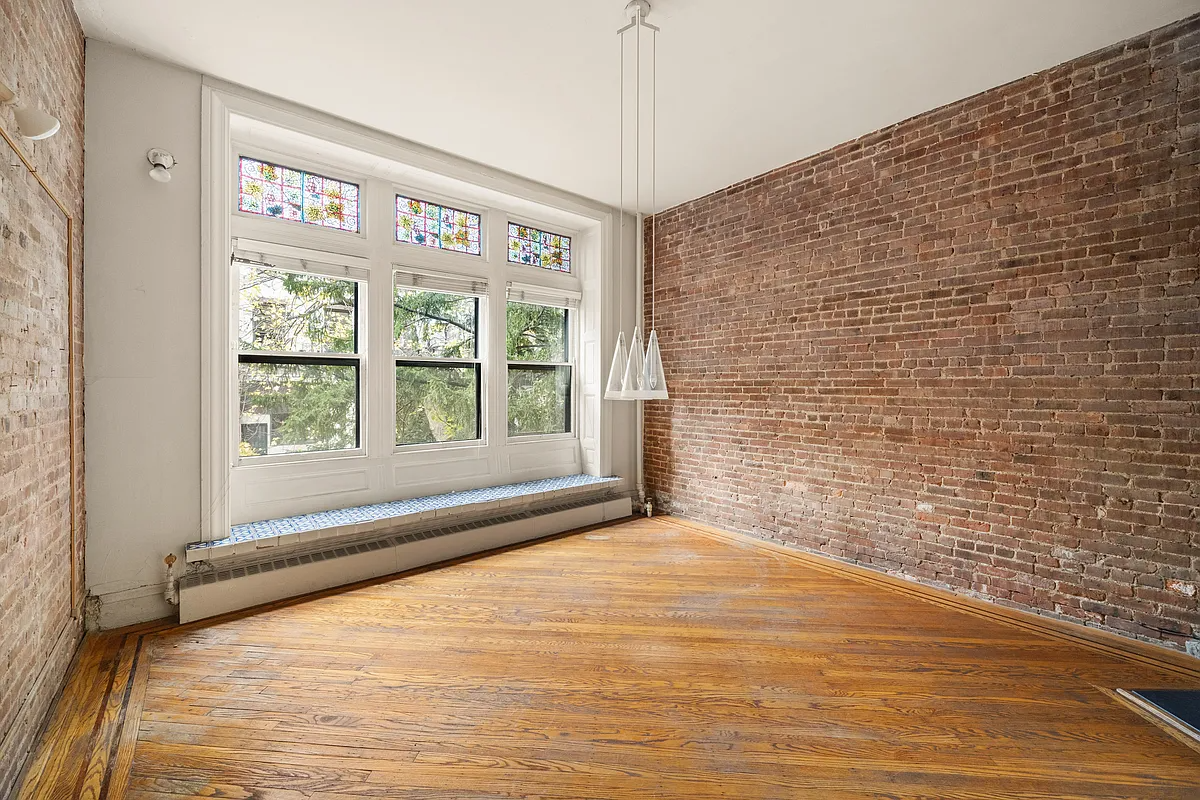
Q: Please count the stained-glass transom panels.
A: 3